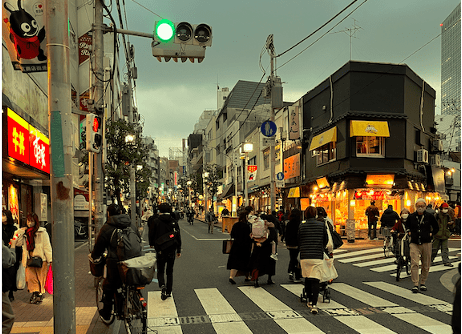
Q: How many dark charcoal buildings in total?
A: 1